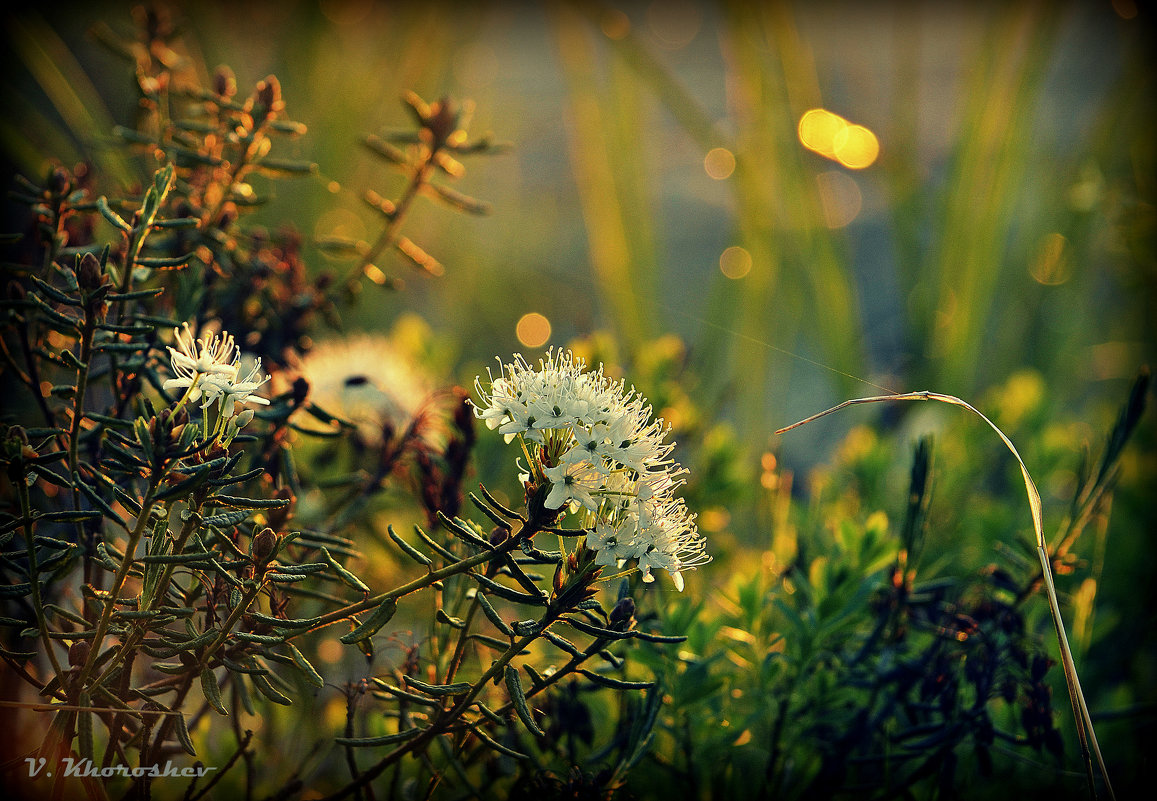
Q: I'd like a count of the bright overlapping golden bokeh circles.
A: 2